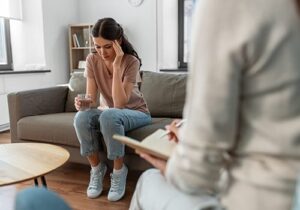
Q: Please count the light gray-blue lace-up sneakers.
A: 2